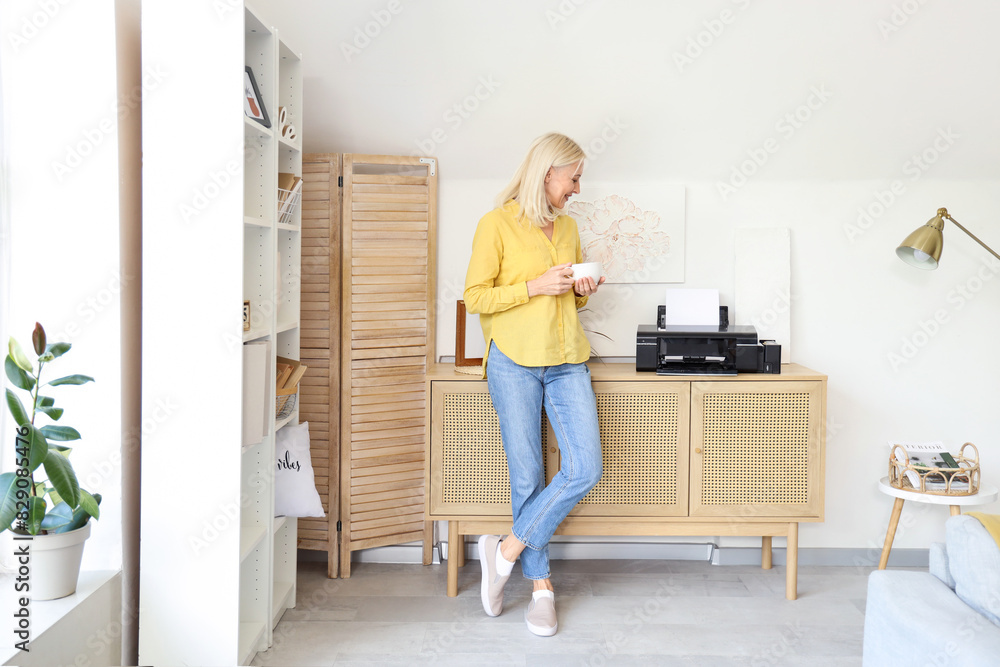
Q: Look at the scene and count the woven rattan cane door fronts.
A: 3